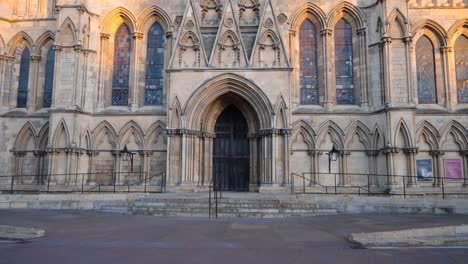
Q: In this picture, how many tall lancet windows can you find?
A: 8